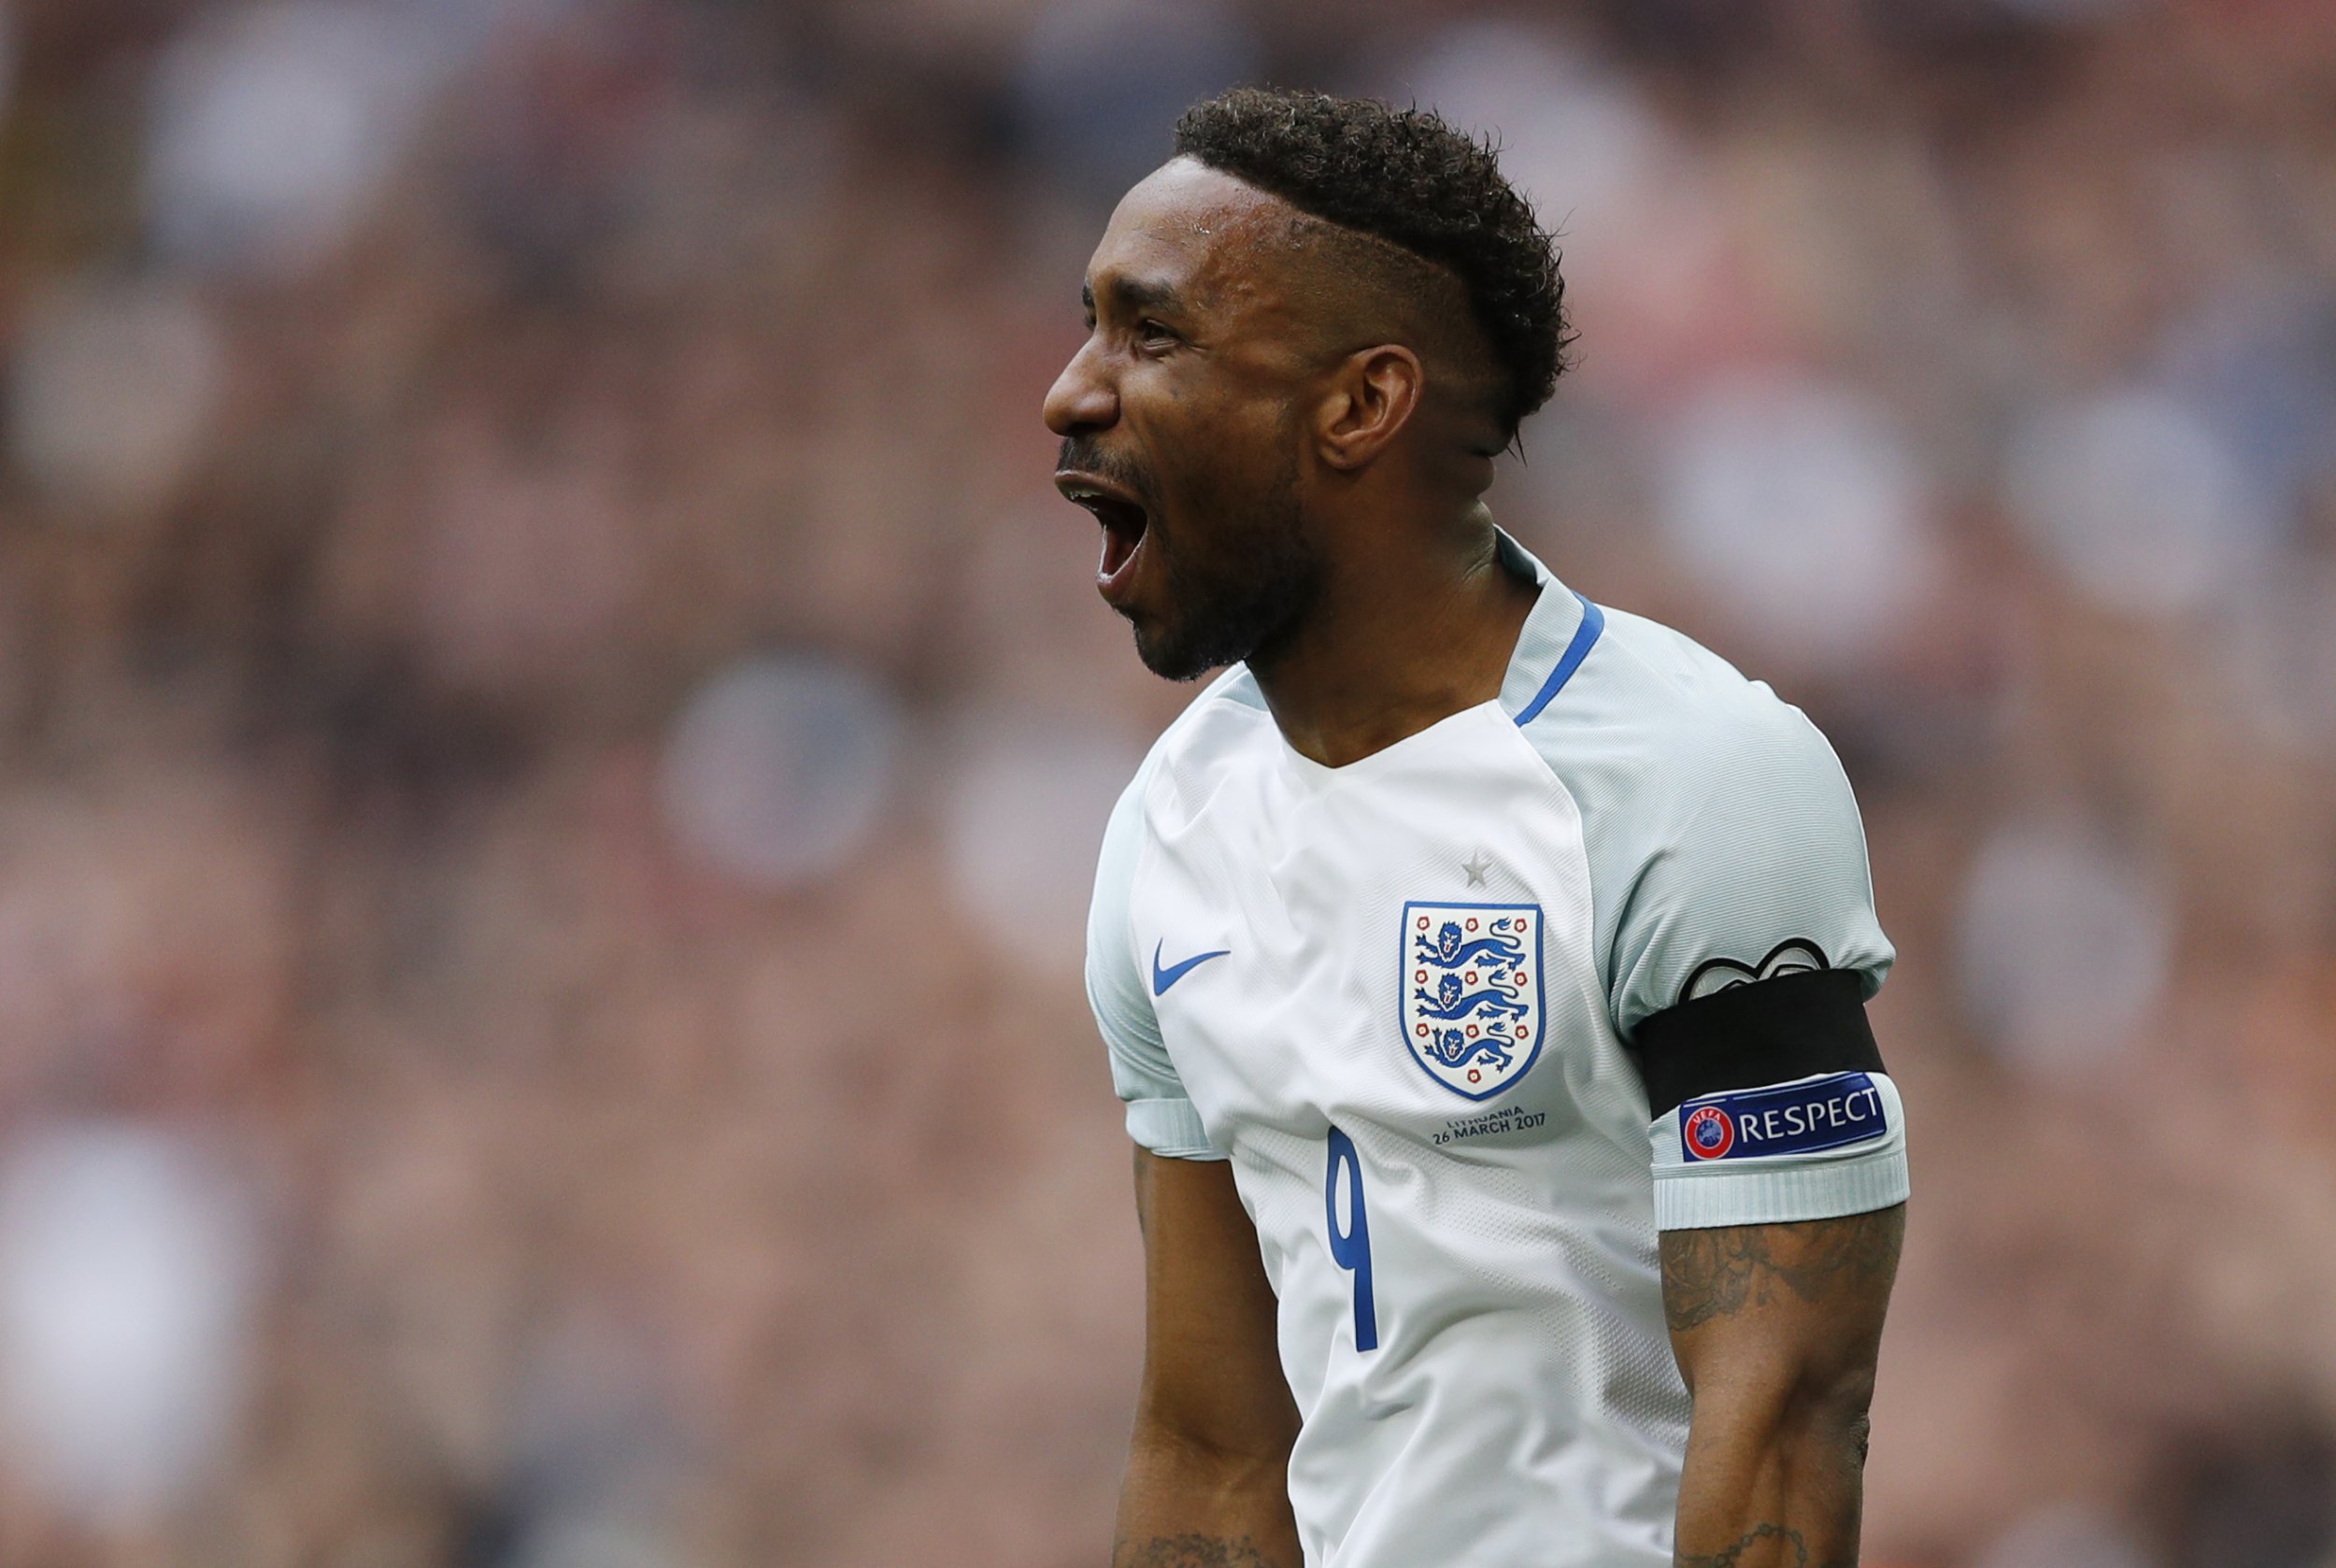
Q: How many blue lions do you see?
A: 3